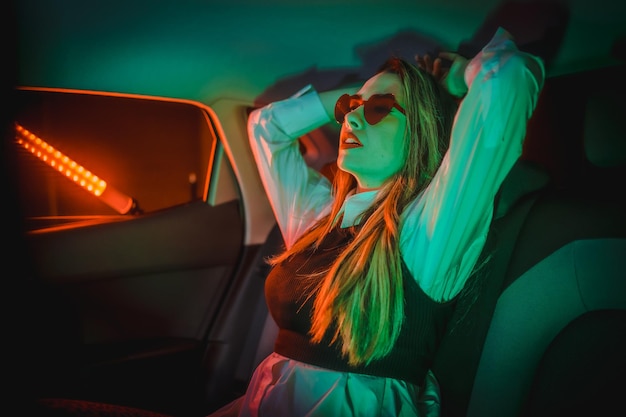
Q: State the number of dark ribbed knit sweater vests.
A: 1